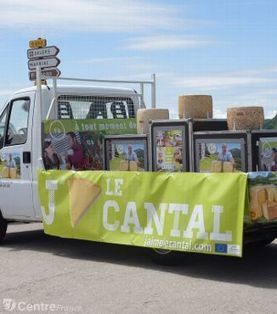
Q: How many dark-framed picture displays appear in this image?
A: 4